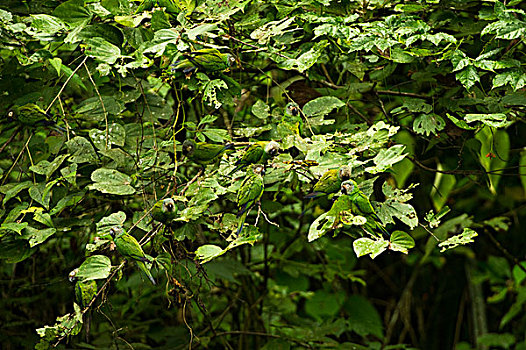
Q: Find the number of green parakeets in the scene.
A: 11